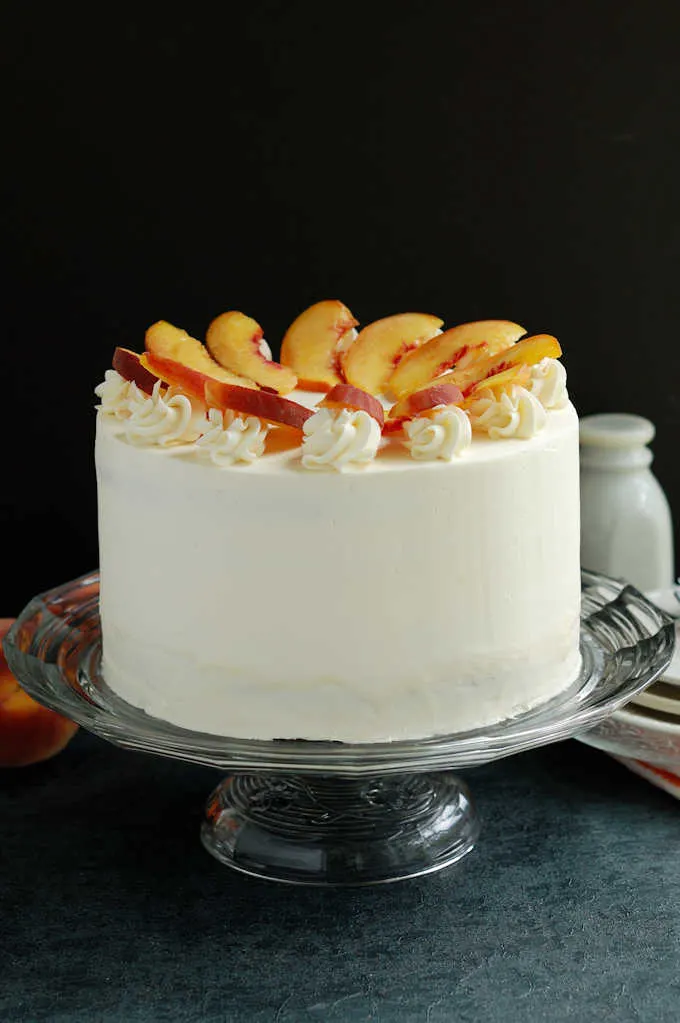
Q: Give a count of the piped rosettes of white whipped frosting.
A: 7